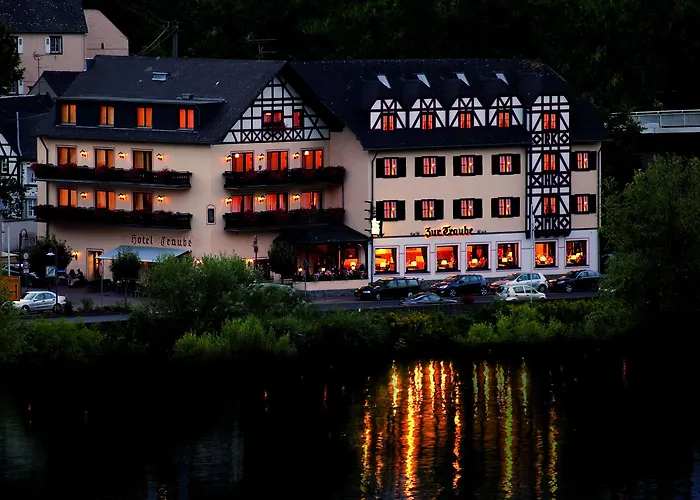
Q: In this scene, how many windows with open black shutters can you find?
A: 10